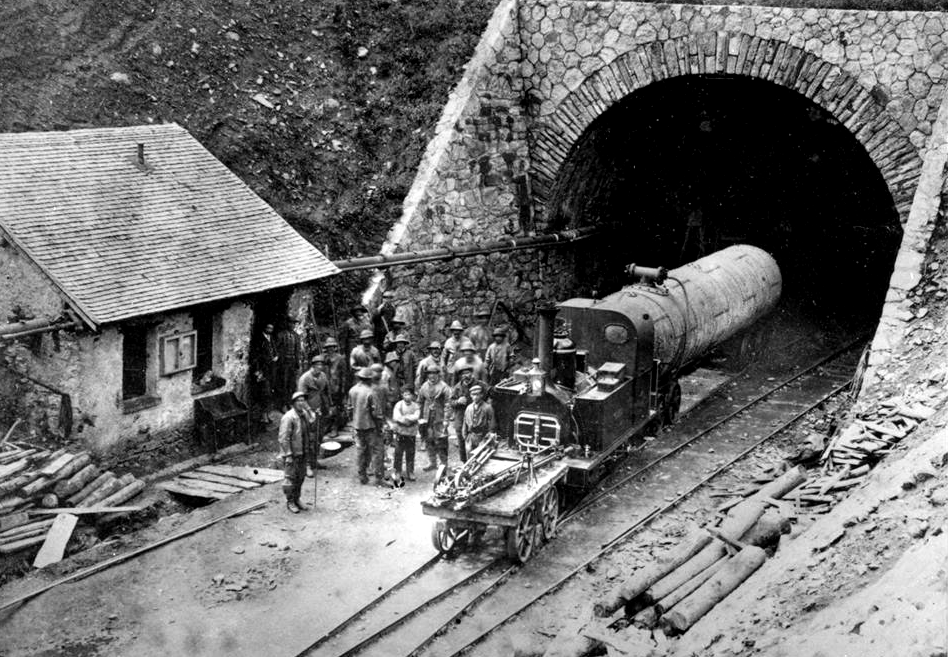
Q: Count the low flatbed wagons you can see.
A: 1